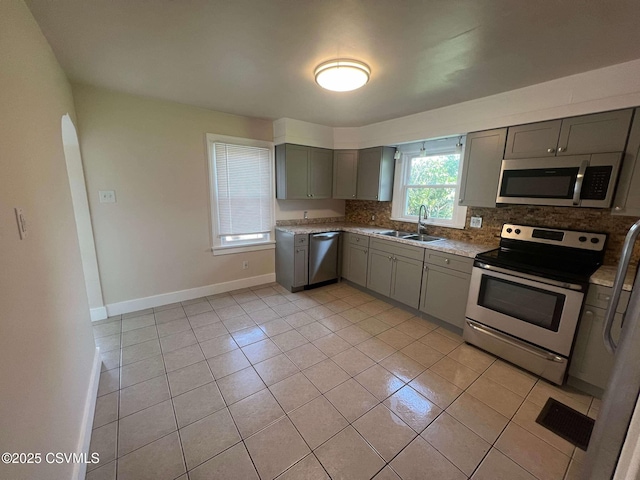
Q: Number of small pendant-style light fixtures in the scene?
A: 3